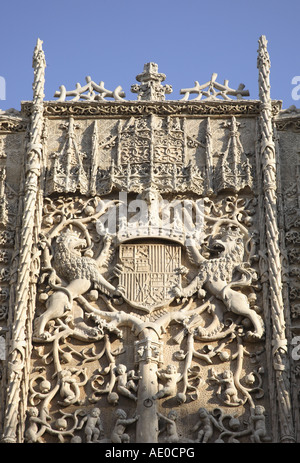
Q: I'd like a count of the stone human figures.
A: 10